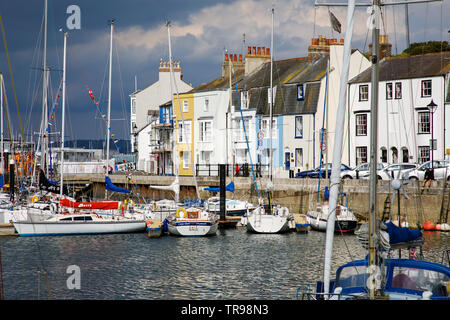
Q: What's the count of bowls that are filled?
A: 0